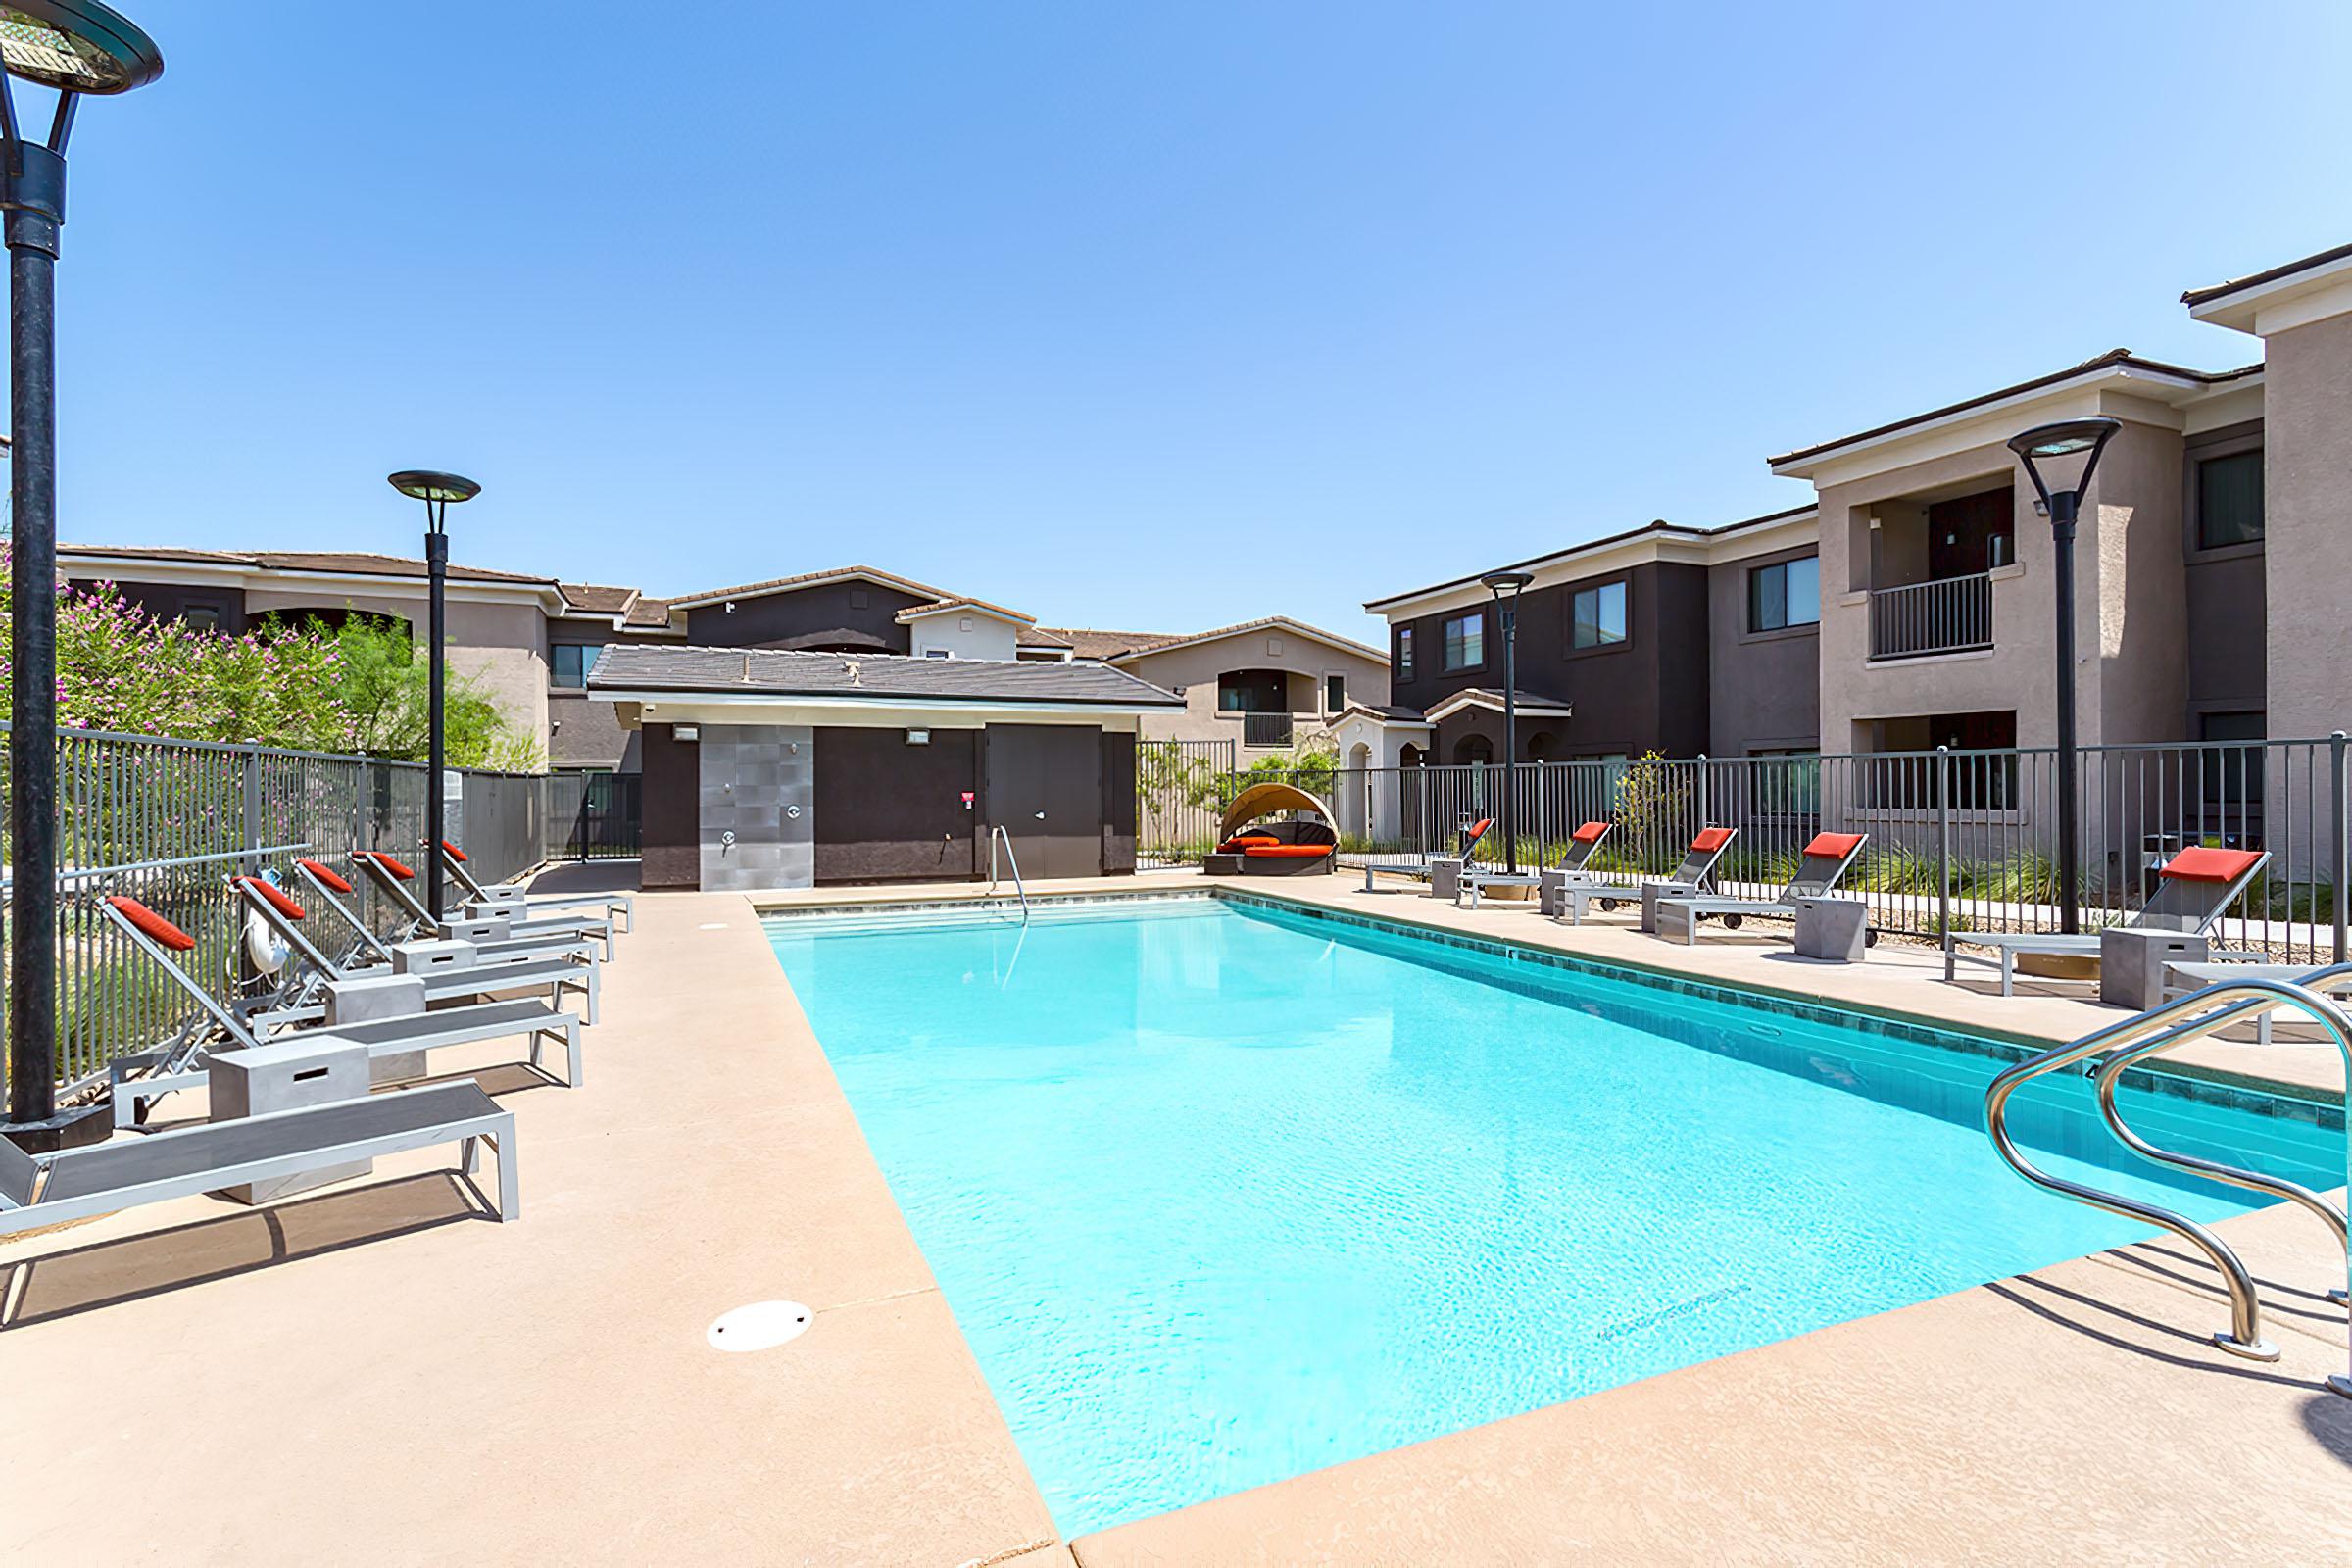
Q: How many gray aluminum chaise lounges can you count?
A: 12